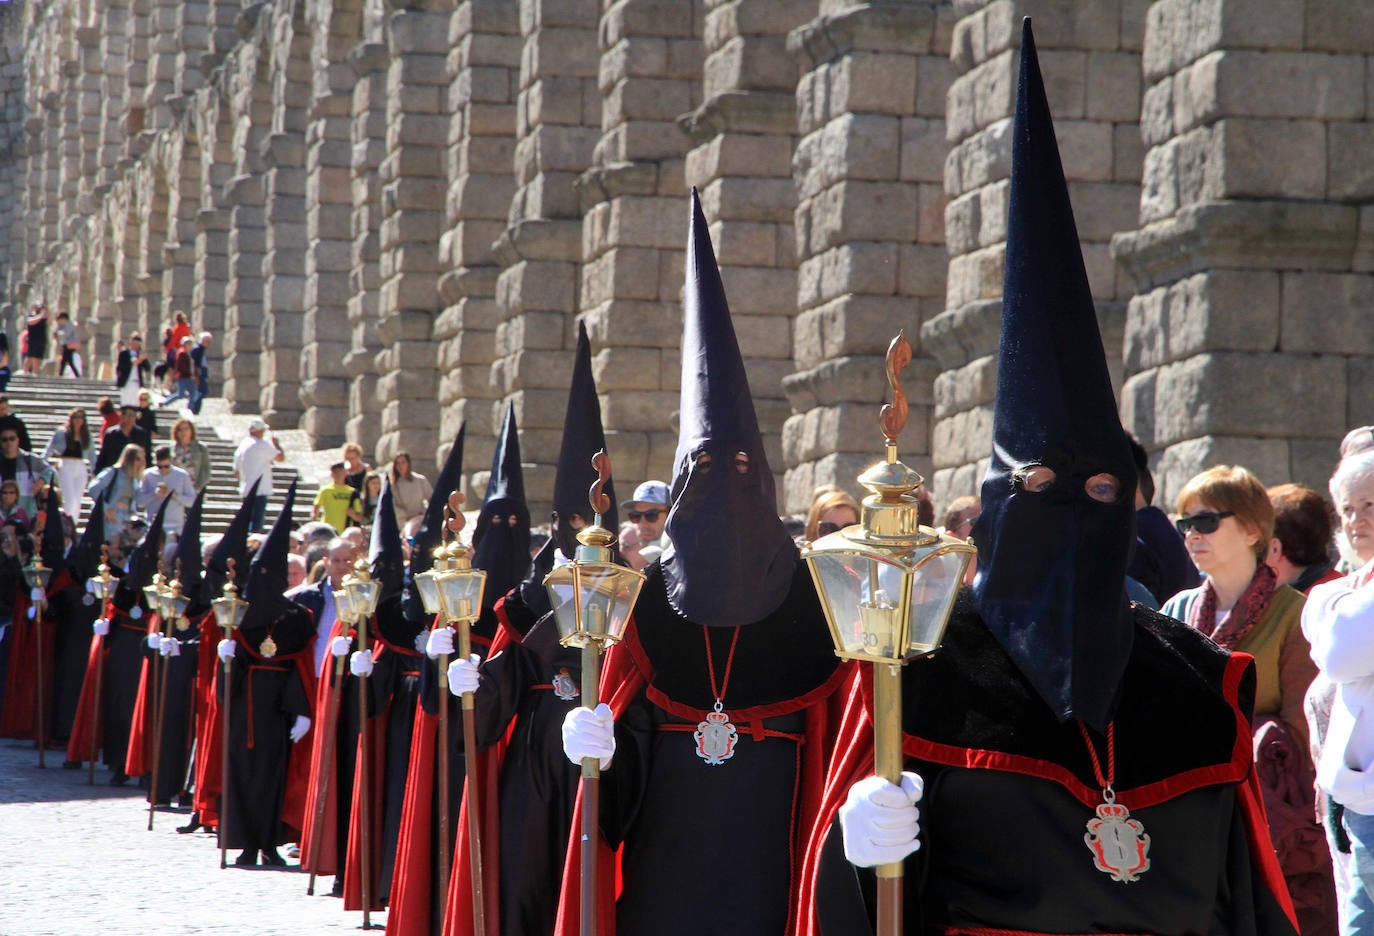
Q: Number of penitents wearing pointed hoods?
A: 12